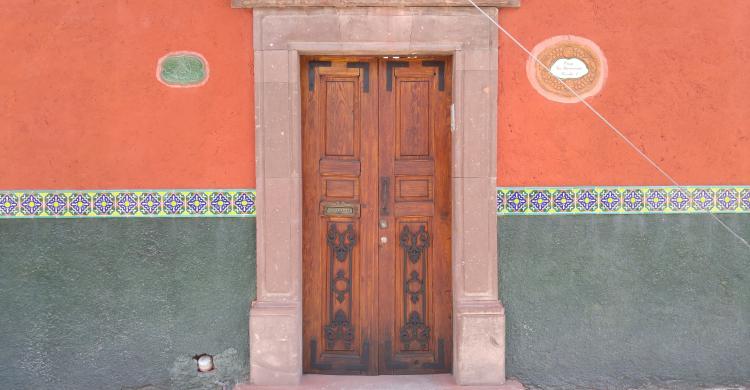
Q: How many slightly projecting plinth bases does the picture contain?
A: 2